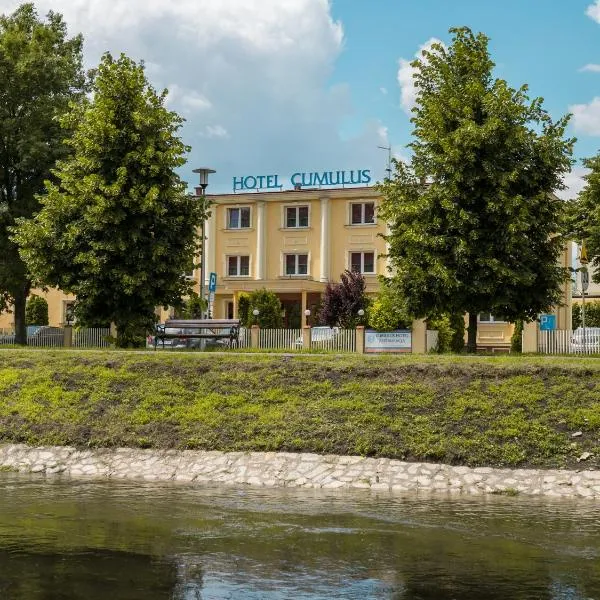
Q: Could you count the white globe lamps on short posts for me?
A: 3